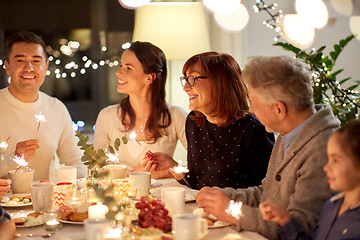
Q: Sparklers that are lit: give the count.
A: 7